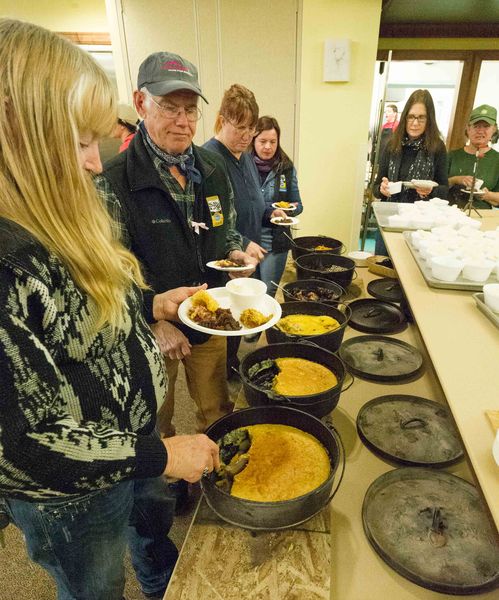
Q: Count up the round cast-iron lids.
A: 5